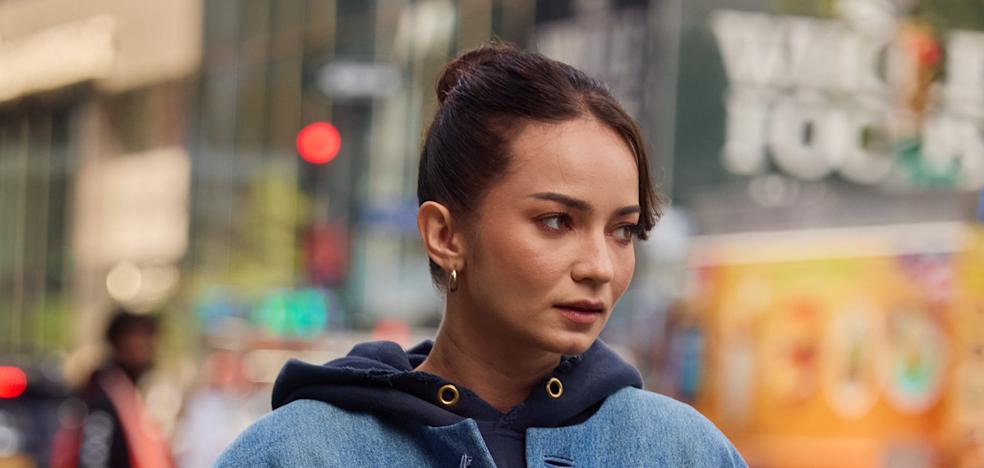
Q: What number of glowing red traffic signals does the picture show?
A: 1